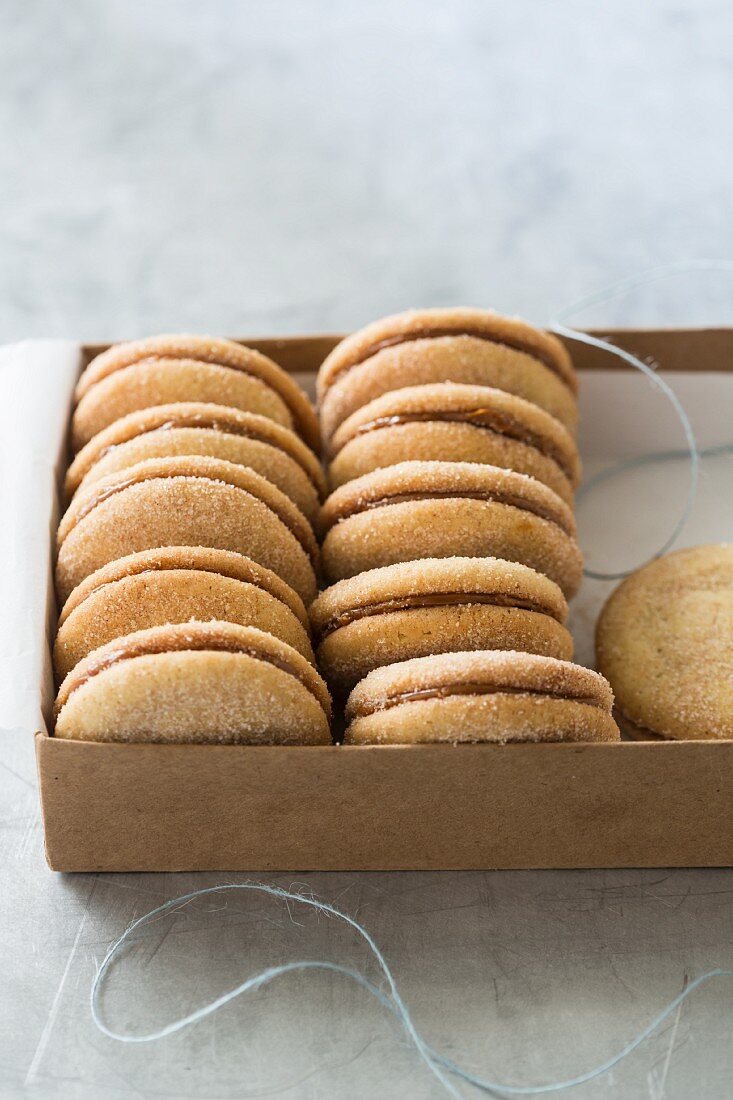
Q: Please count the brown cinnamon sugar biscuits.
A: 11